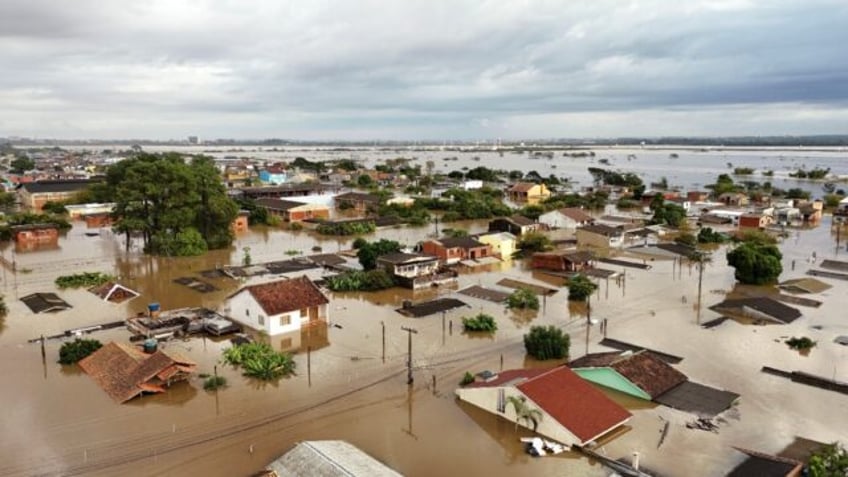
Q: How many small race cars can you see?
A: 0